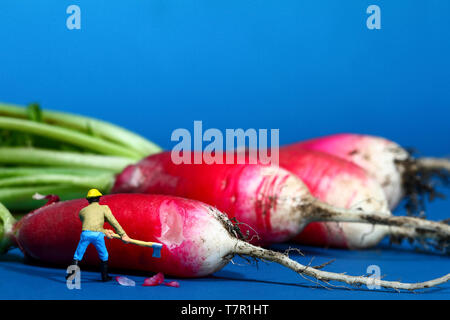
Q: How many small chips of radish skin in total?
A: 3